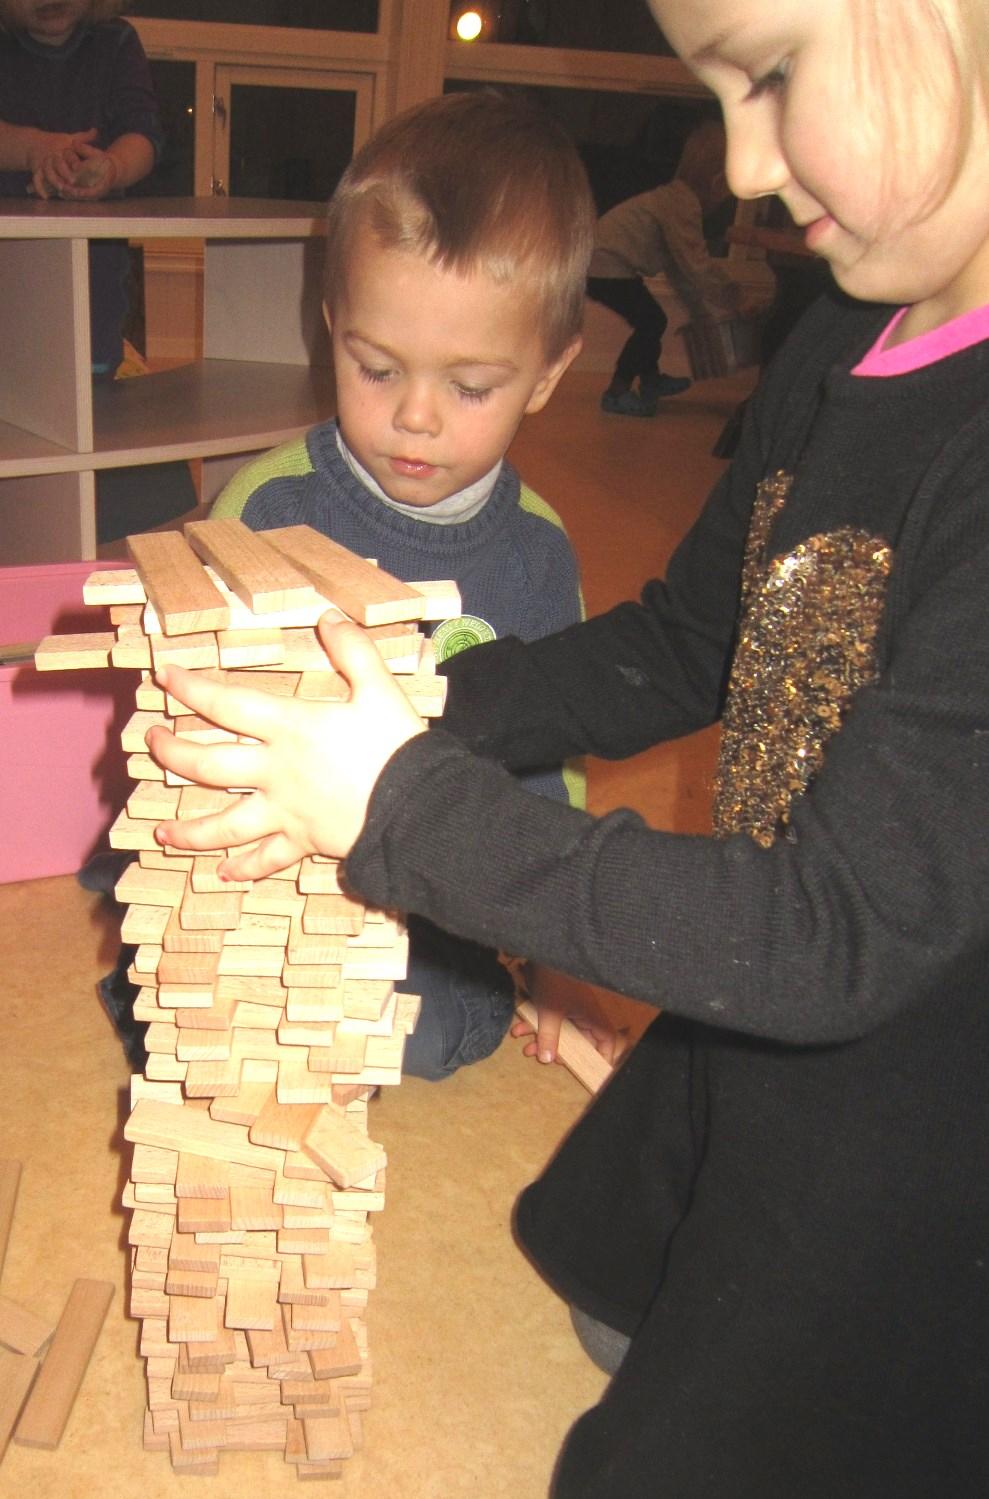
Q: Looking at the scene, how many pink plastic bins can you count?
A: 1